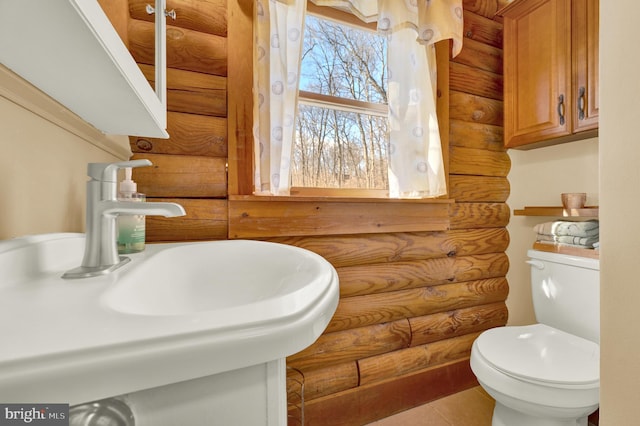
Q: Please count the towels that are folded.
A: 2